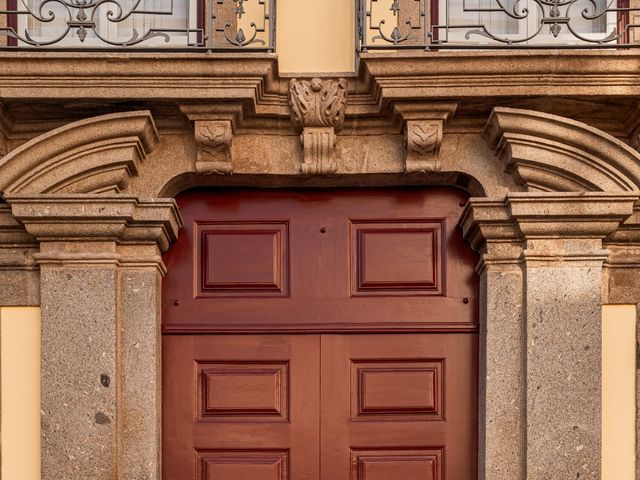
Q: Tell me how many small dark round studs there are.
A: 4